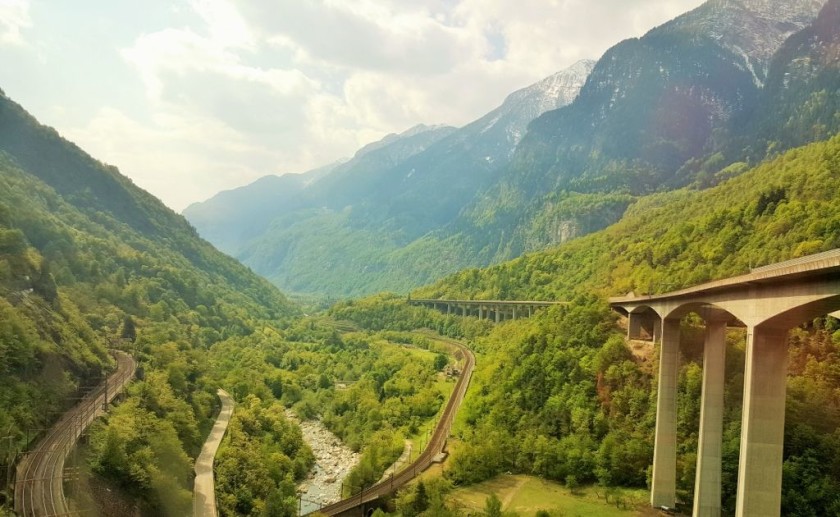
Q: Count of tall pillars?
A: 3